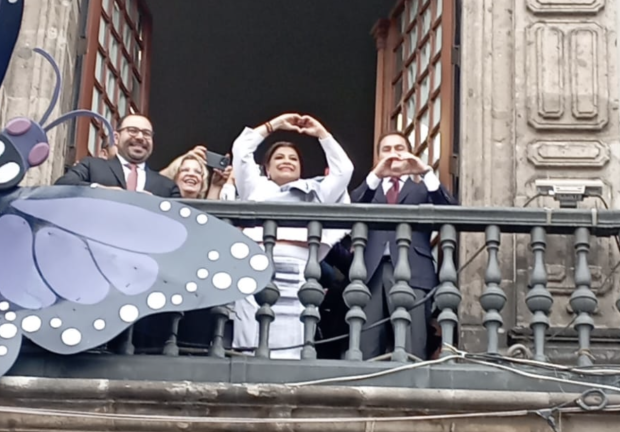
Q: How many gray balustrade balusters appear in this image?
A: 11